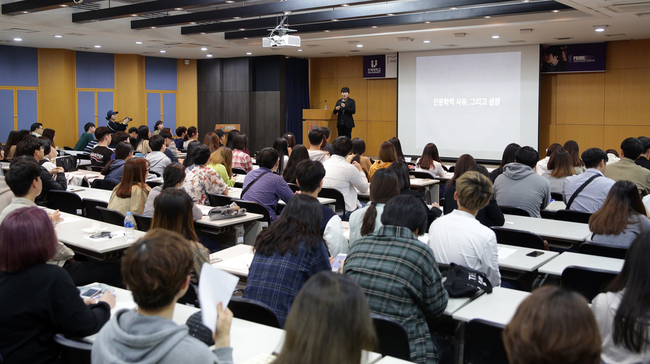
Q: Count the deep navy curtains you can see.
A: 1